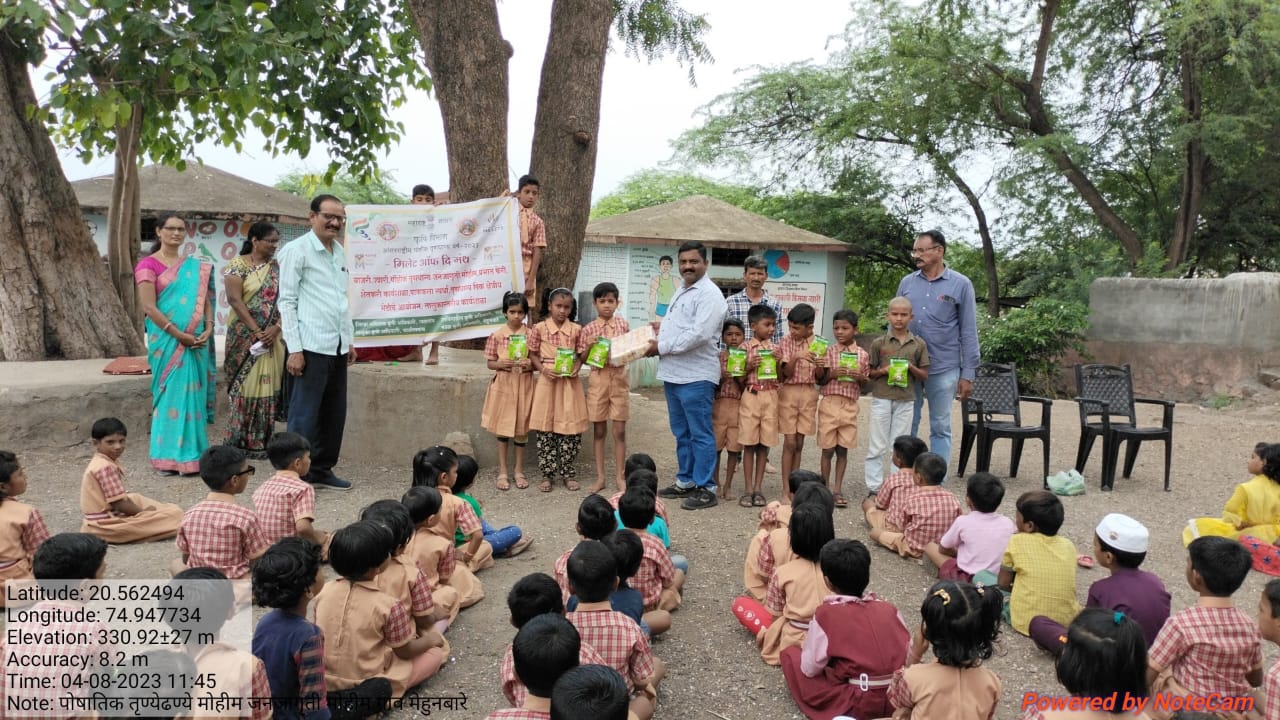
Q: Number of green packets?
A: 8